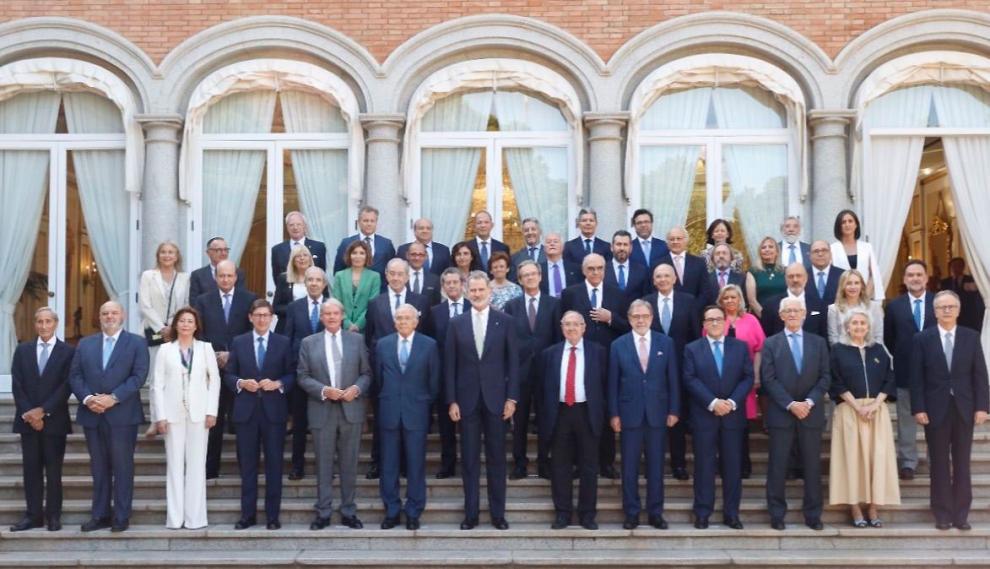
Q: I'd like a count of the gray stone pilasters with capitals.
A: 4